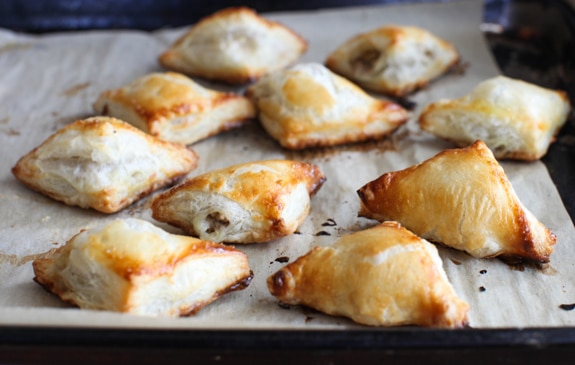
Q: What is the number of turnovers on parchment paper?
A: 10